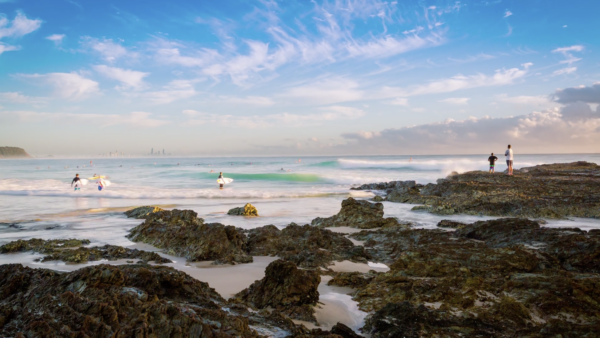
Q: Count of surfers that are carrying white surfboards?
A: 3